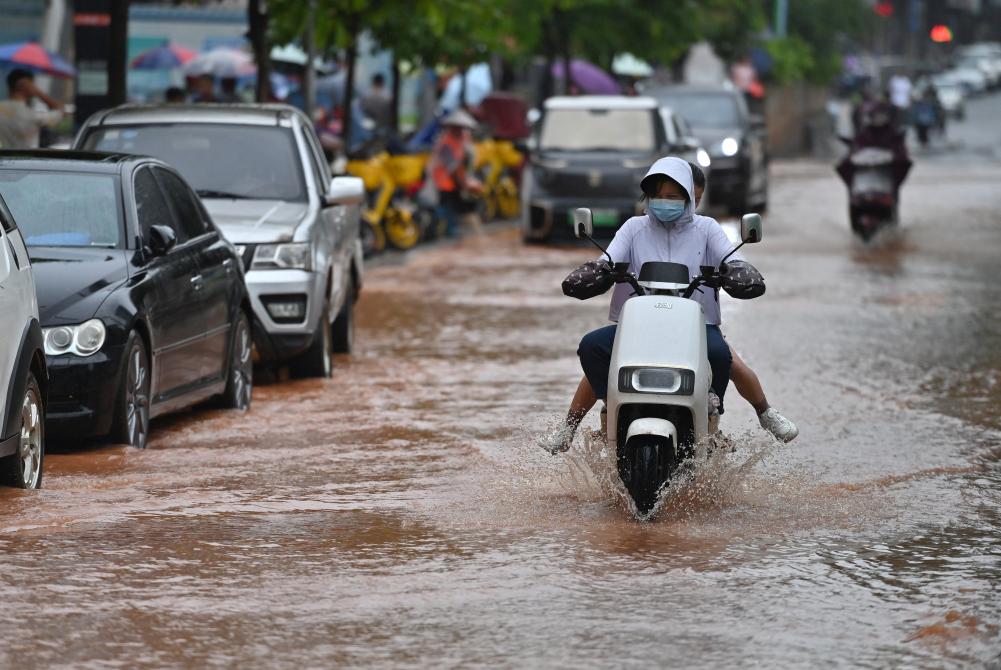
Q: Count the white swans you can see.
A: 0